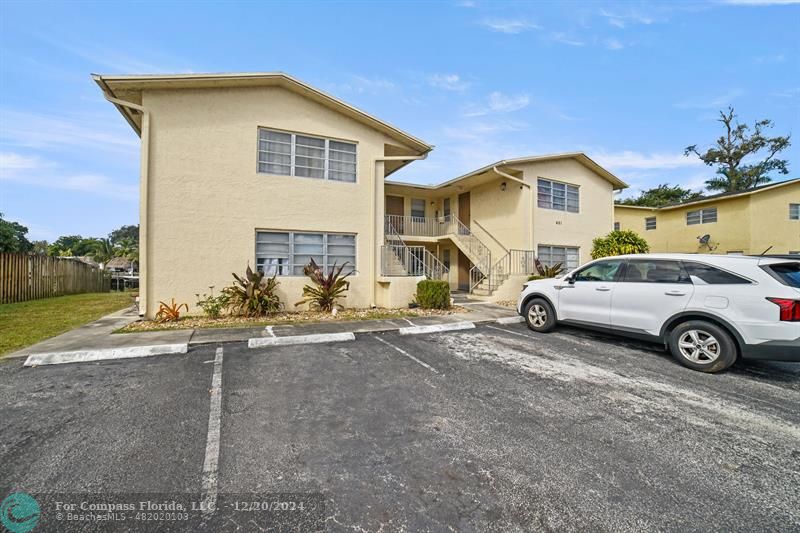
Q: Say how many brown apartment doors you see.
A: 3